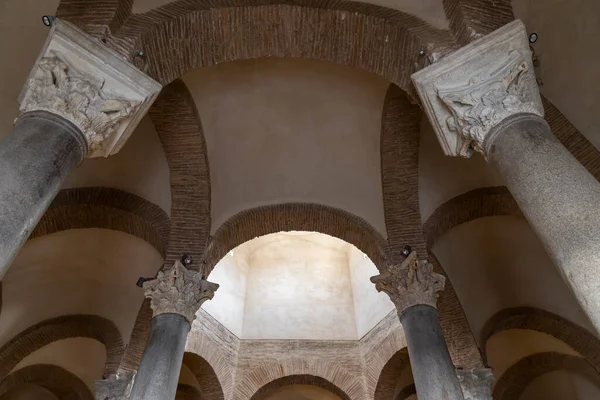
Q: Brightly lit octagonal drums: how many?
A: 1